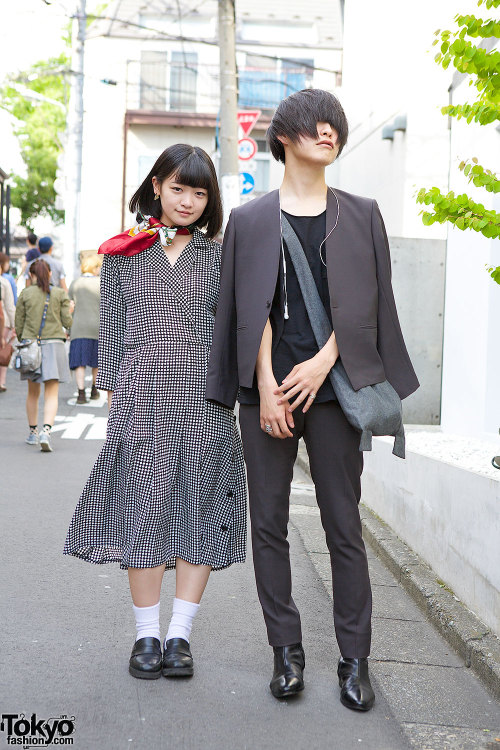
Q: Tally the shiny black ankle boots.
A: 2